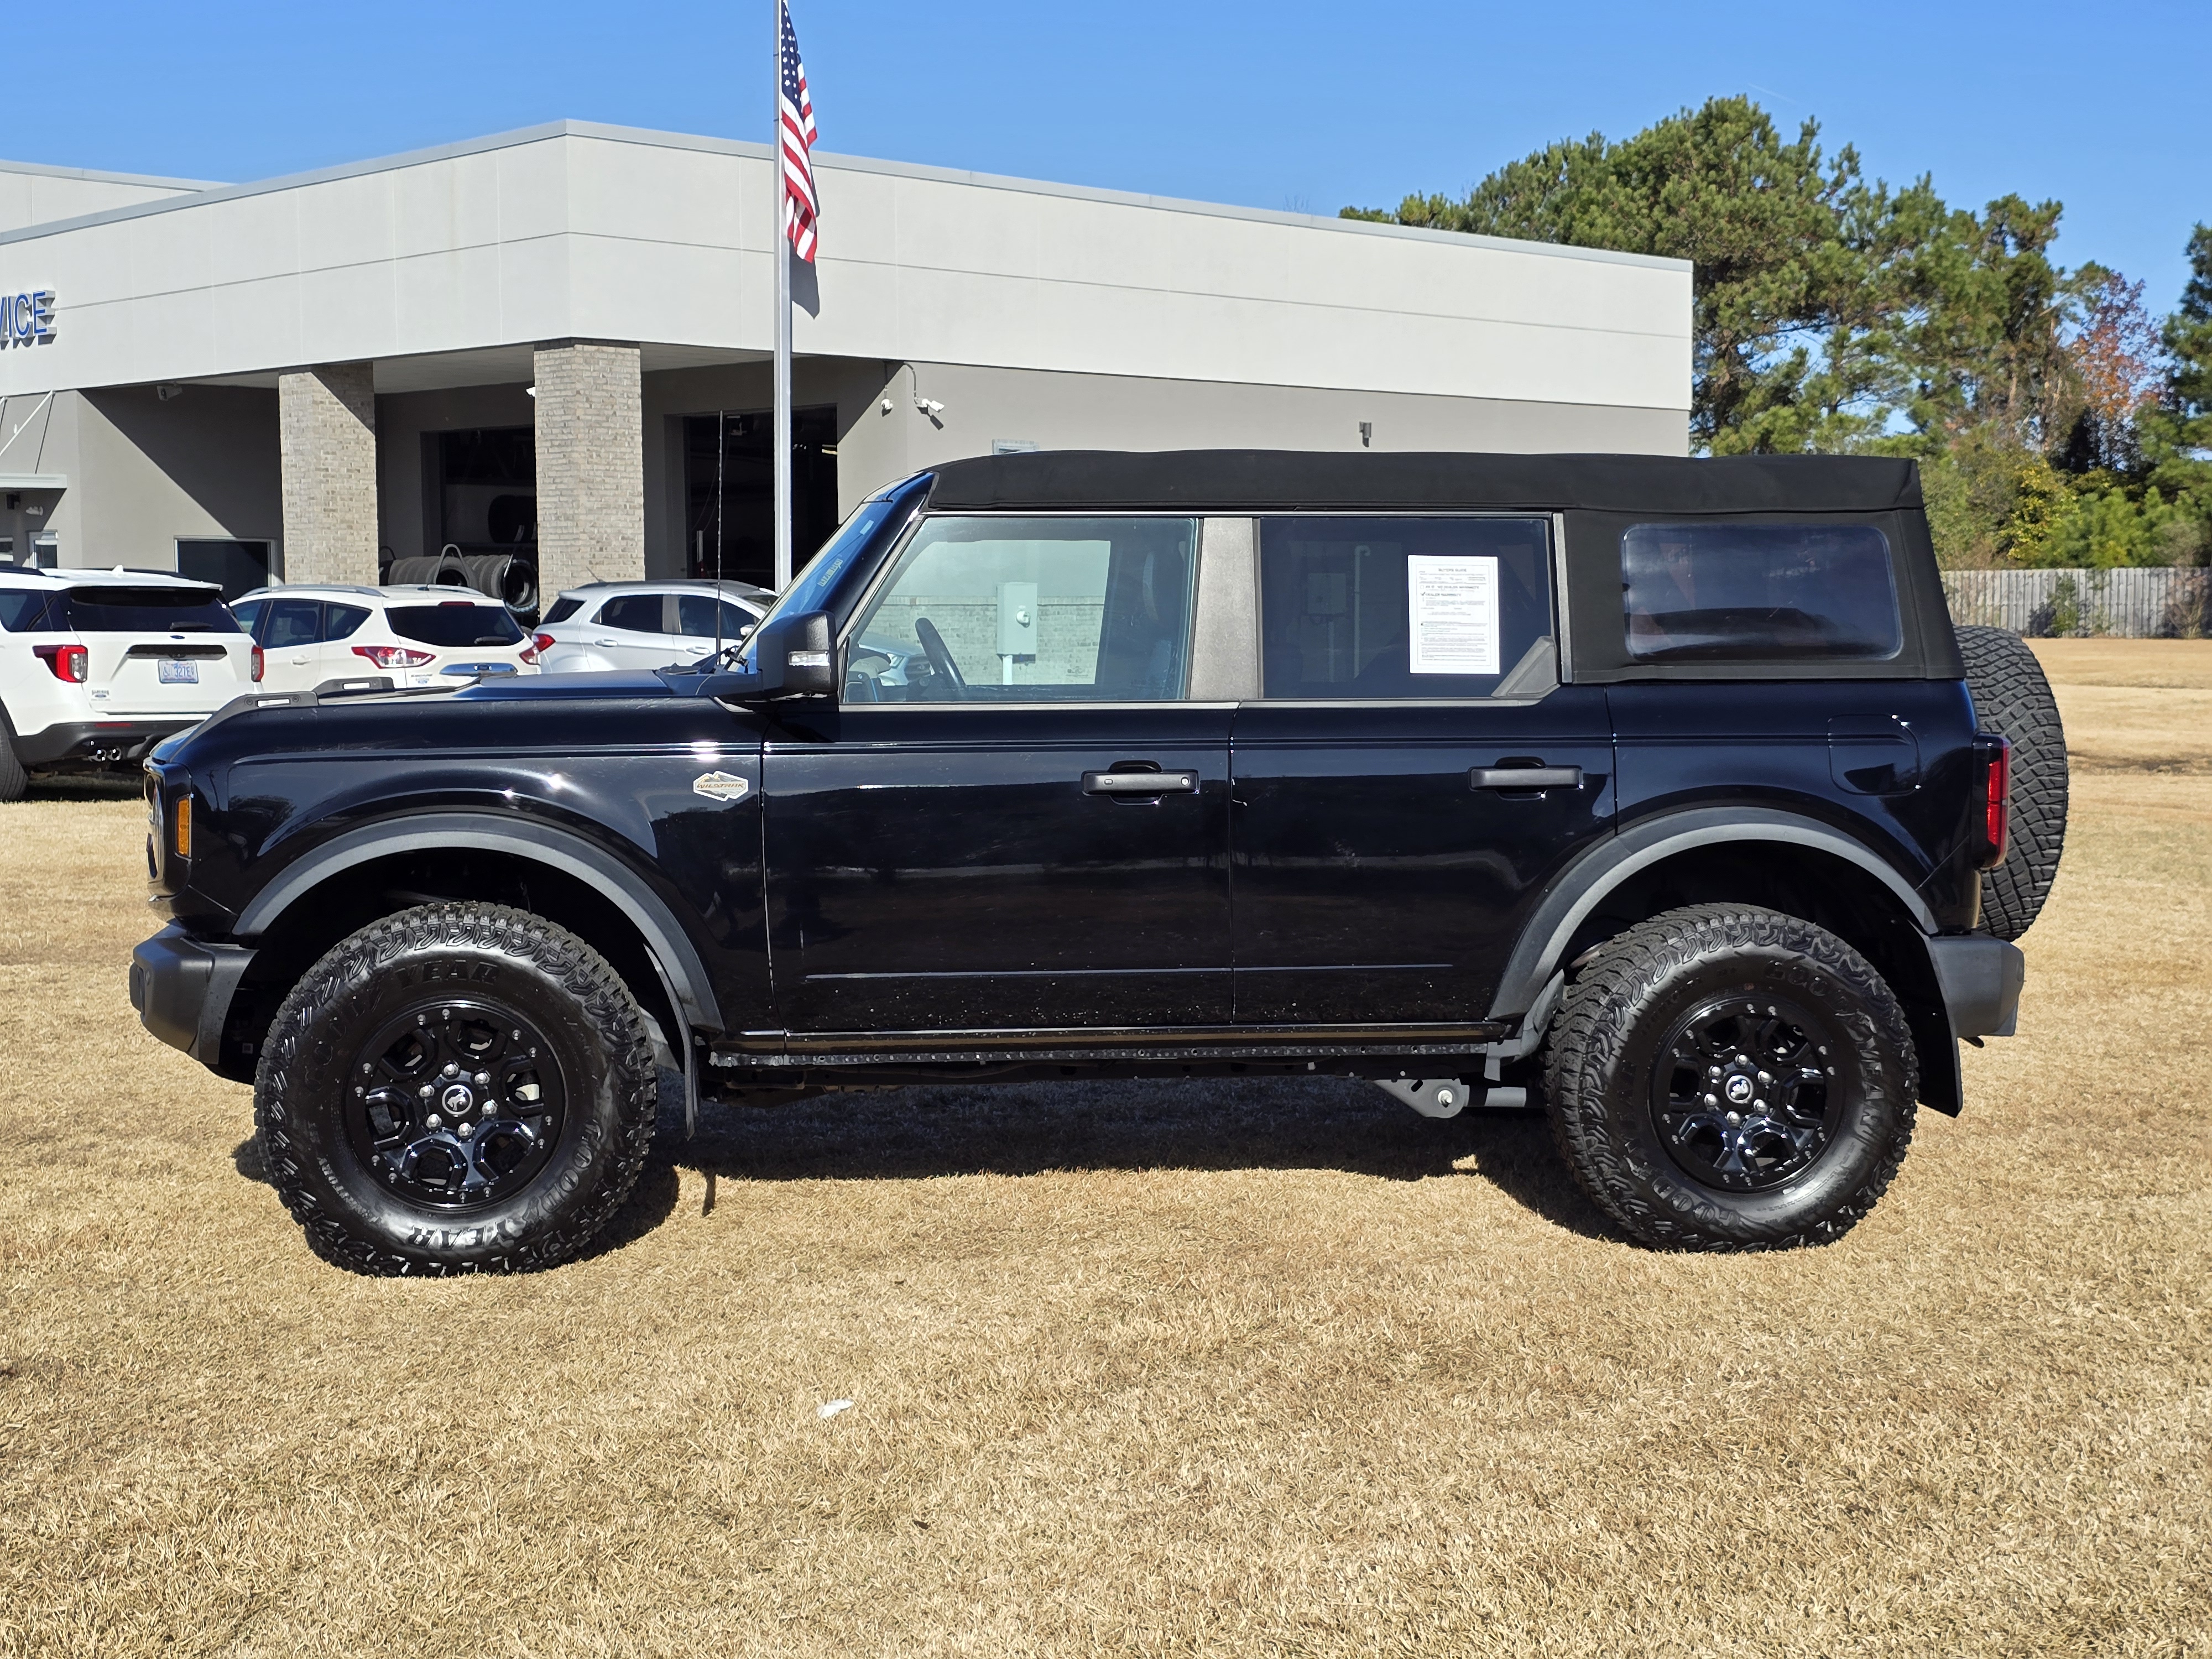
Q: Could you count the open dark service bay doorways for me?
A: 2